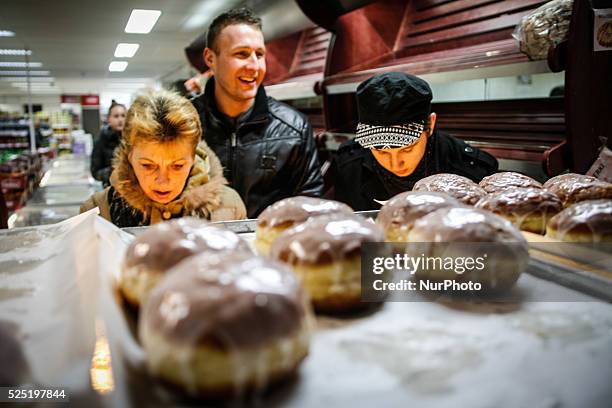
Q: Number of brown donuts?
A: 11